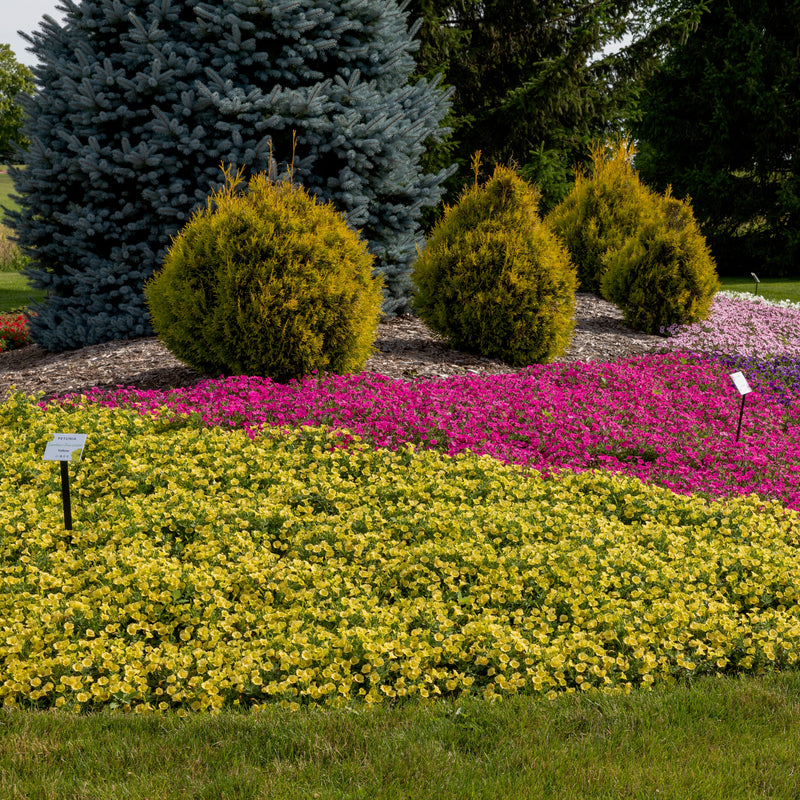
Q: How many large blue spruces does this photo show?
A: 1